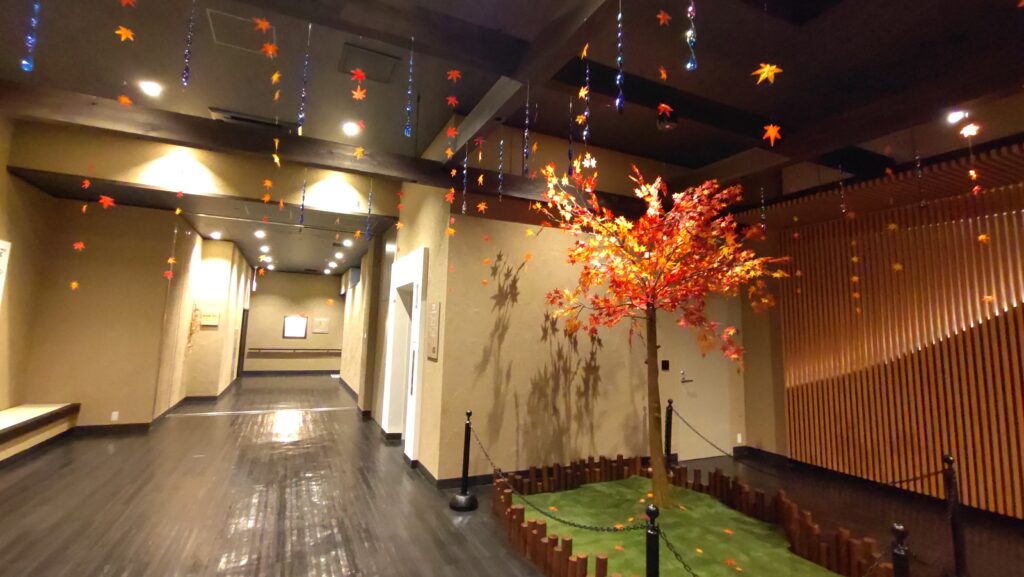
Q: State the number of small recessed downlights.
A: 12